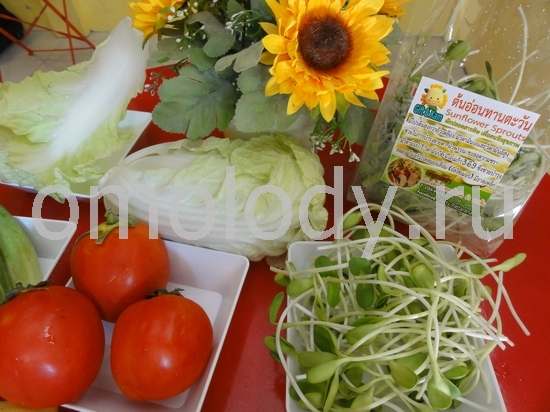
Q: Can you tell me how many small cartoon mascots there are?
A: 1